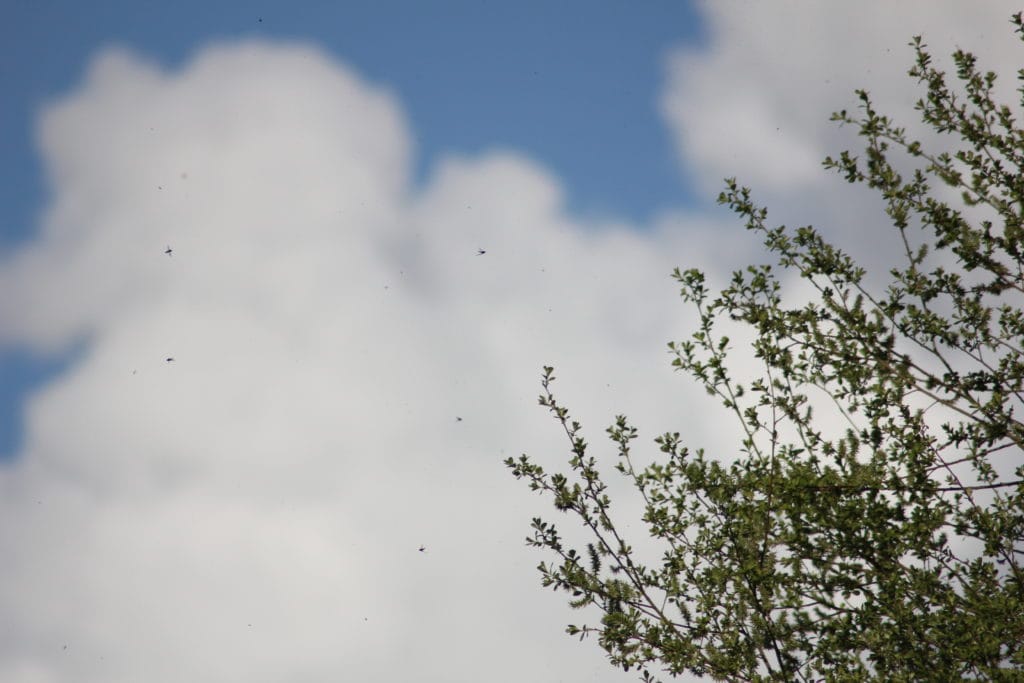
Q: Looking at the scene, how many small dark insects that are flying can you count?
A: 5